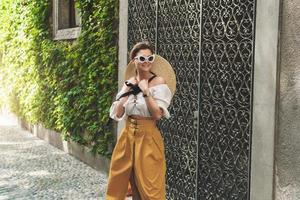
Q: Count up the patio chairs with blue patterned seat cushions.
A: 0